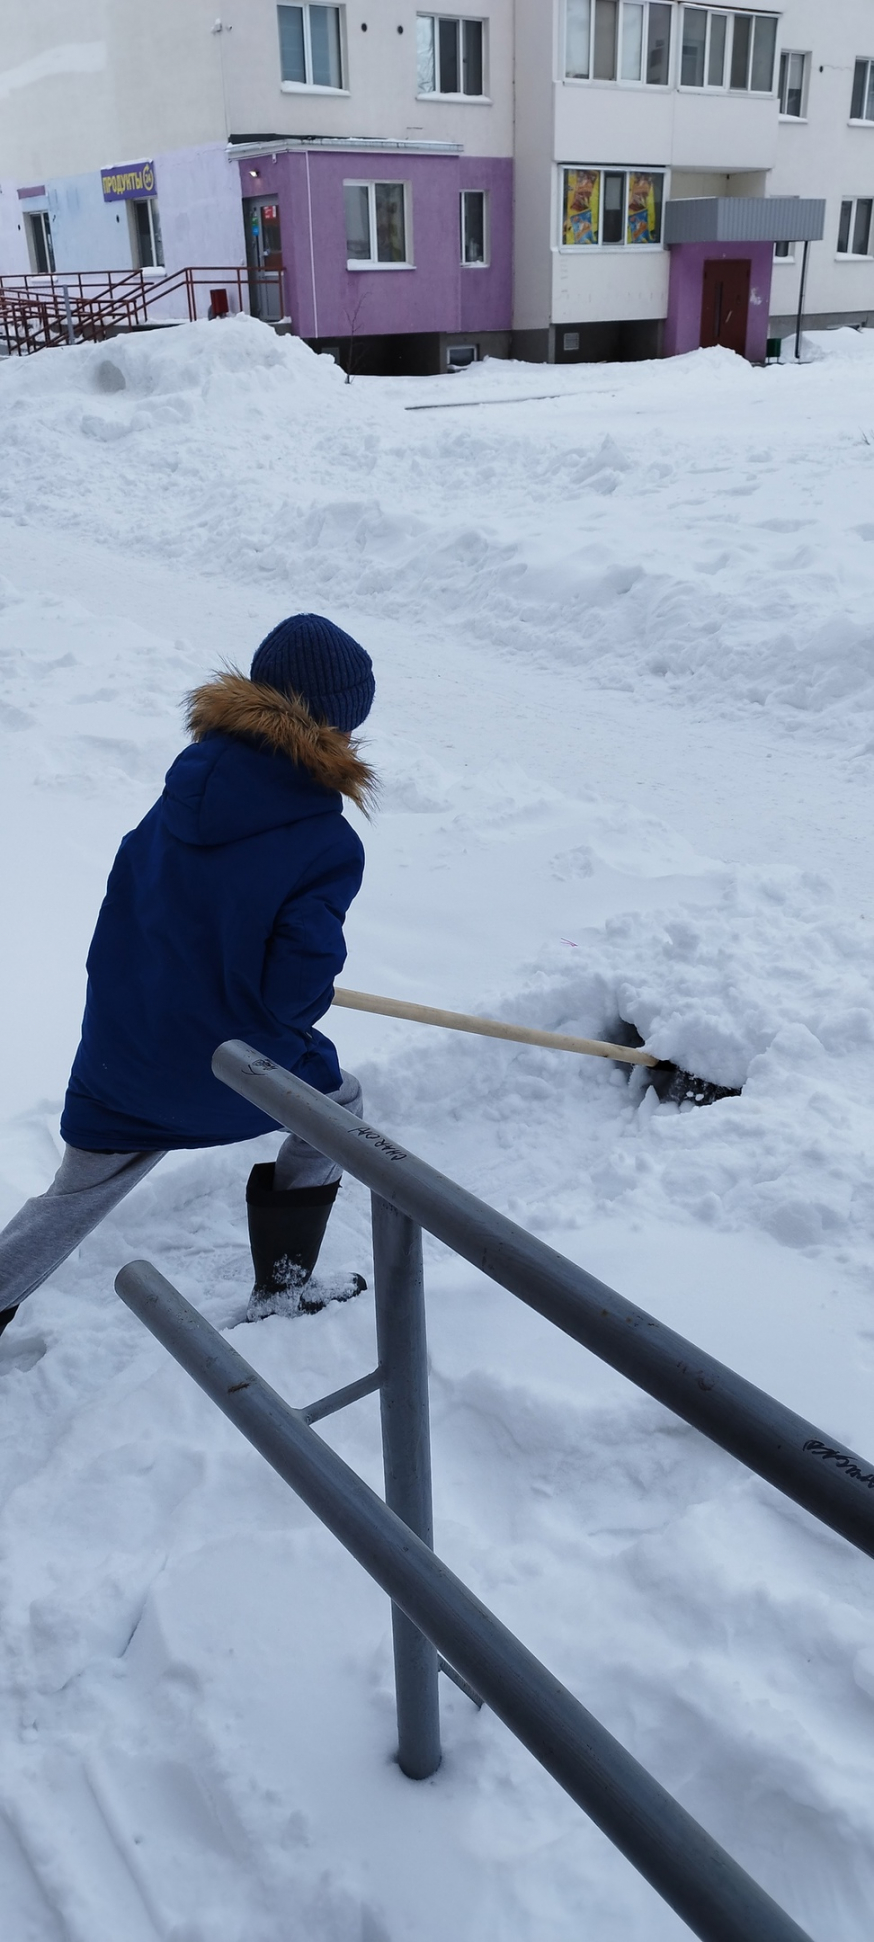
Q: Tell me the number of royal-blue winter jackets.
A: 1